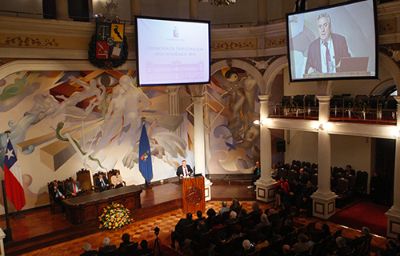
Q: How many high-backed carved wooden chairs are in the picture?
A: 5